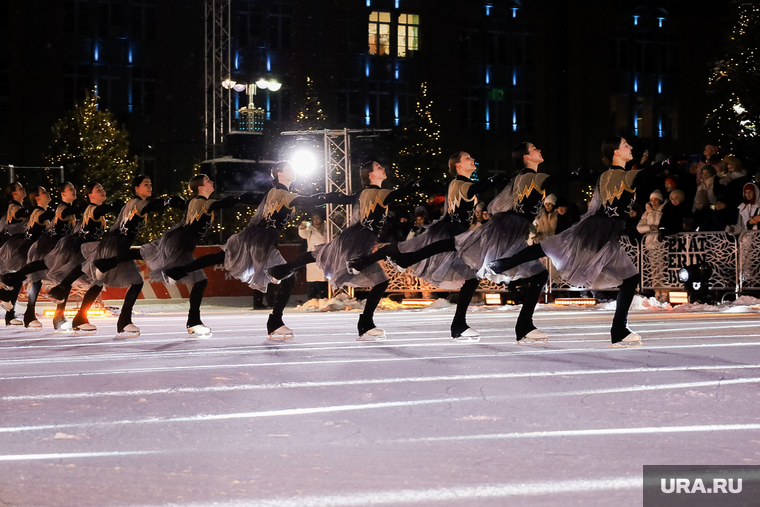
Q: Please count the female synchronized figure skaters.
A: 11